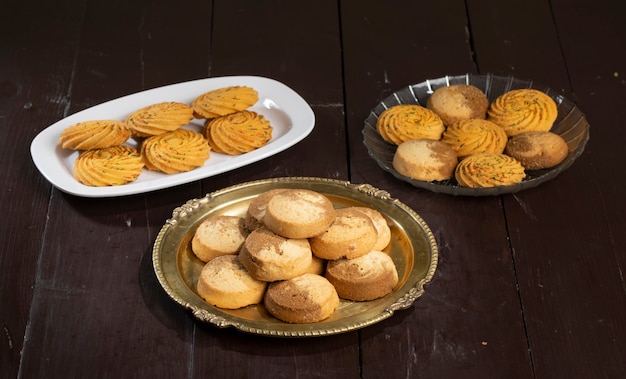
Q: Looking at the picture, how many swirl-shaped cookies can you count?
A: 10